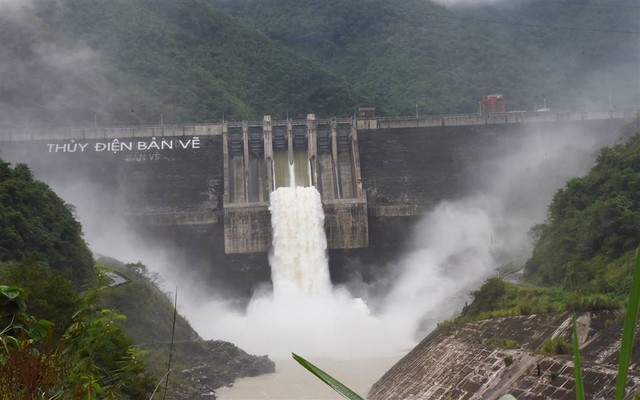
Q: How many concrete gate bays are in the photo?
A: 6